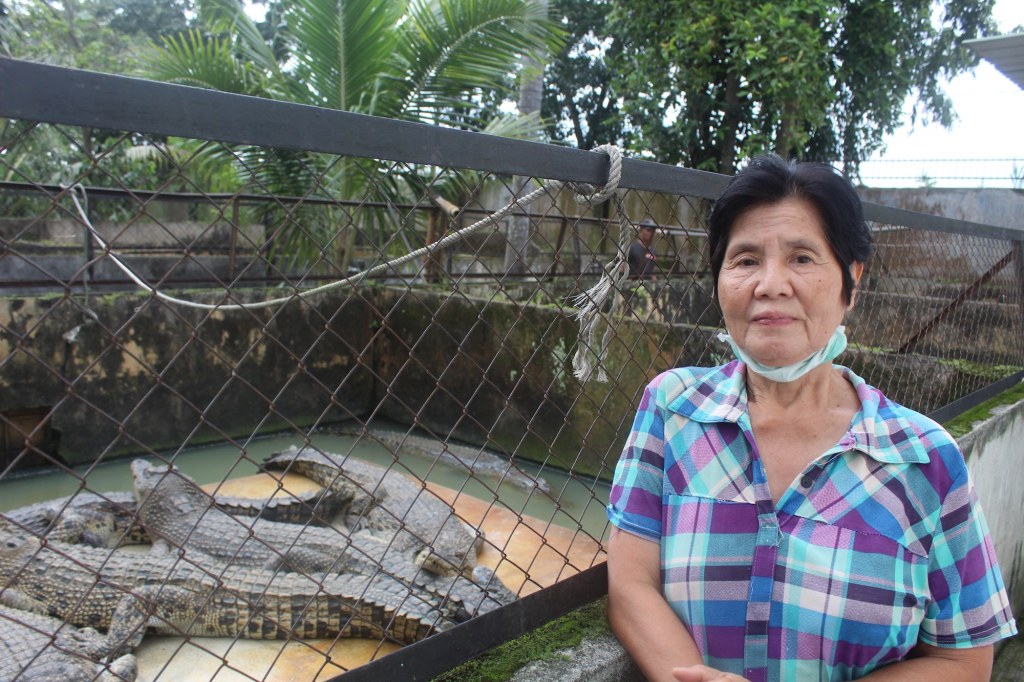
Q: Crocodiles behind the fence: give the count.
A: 6